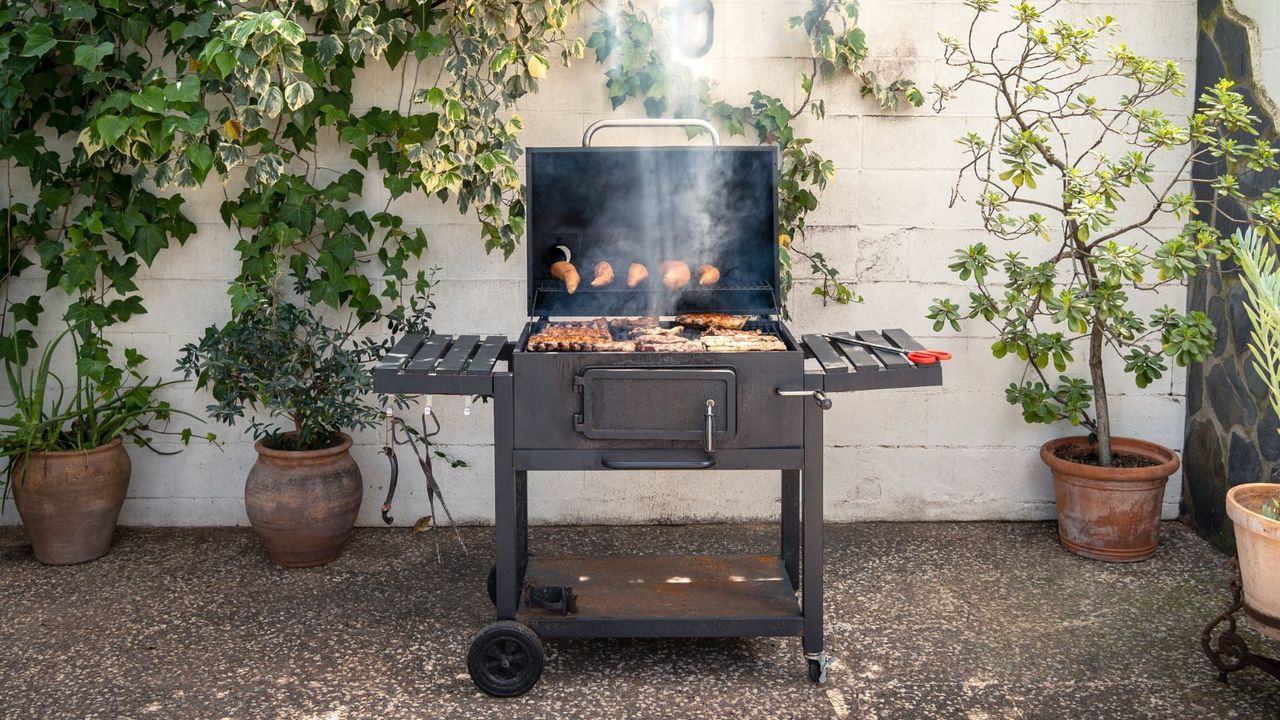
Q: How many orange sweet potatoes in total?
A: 5